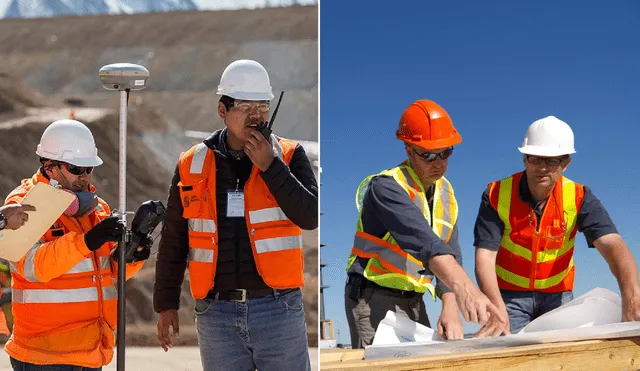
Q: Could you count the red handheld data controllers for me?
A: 0